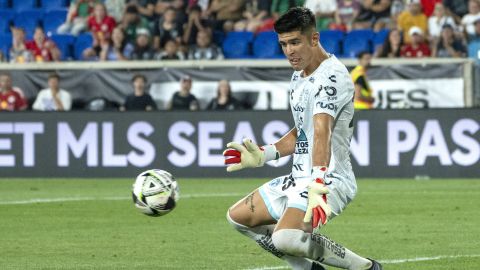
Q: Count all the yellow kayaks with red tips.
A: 0